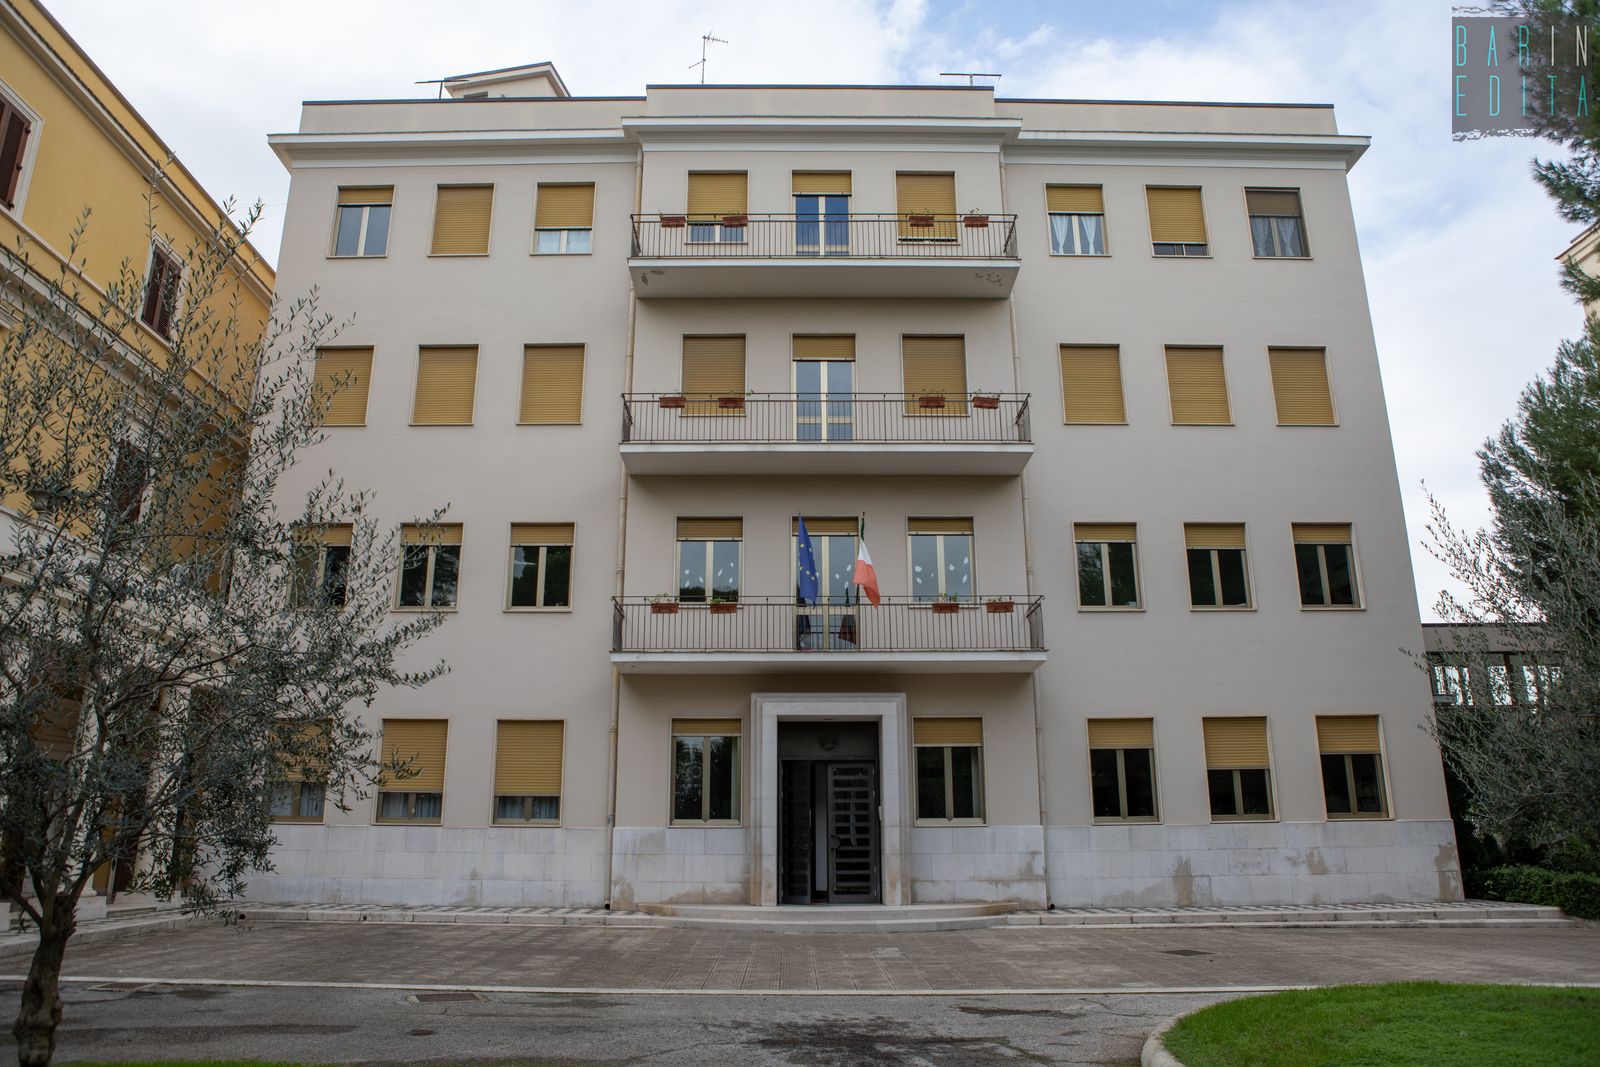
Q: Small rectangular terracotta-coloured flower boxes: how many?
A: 12